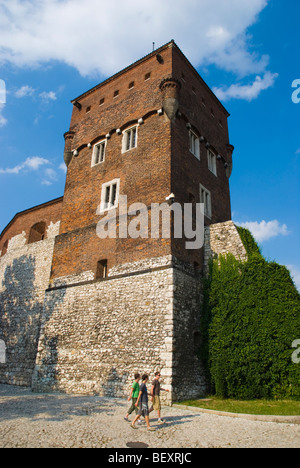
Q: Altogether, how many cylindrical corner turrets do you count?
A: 3